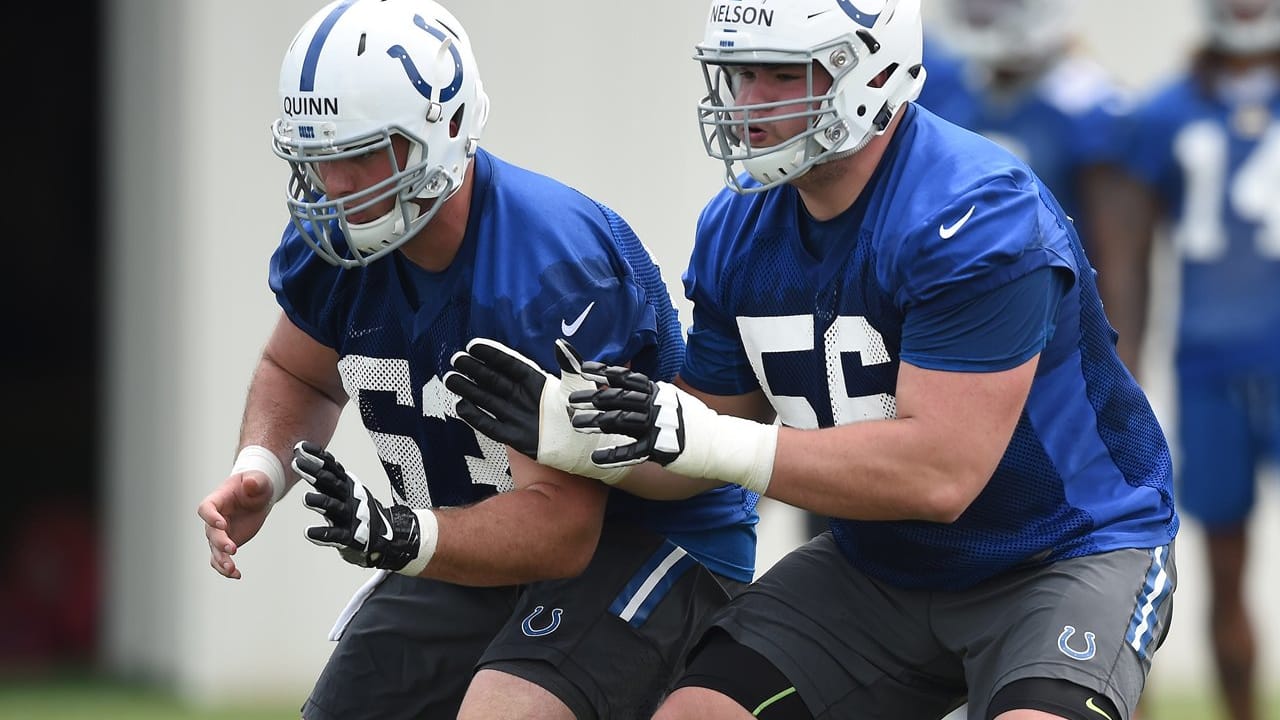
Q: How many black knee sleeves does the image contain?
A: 2